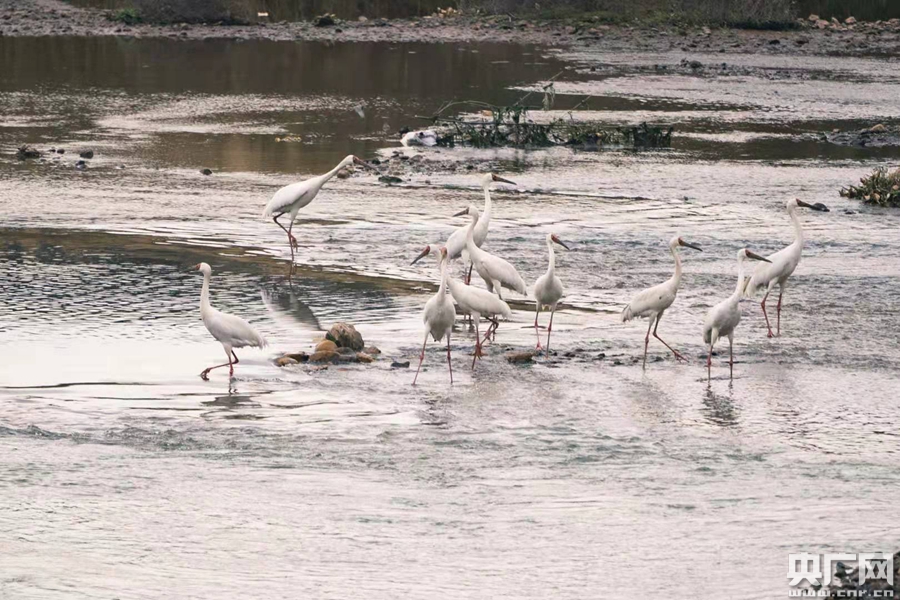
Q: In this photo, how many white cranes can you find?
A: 10